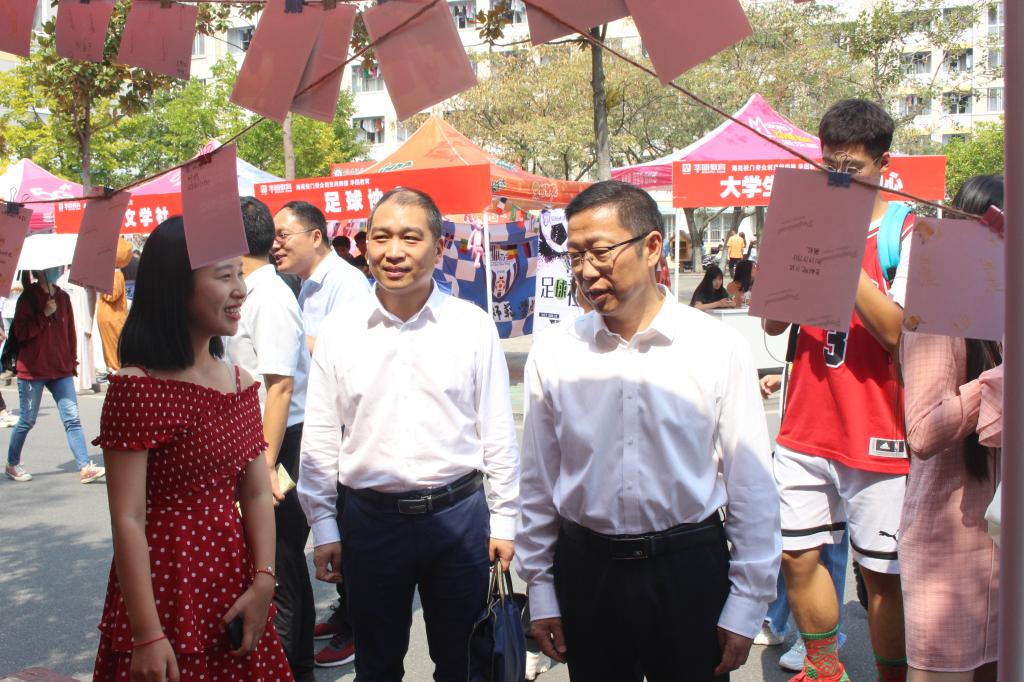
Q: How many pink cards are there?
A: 13